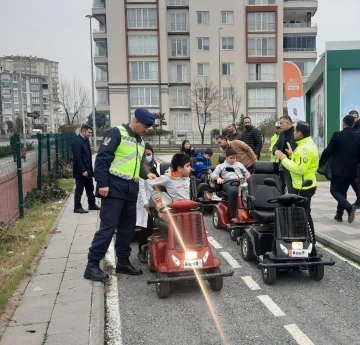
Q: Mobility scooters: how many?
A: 4